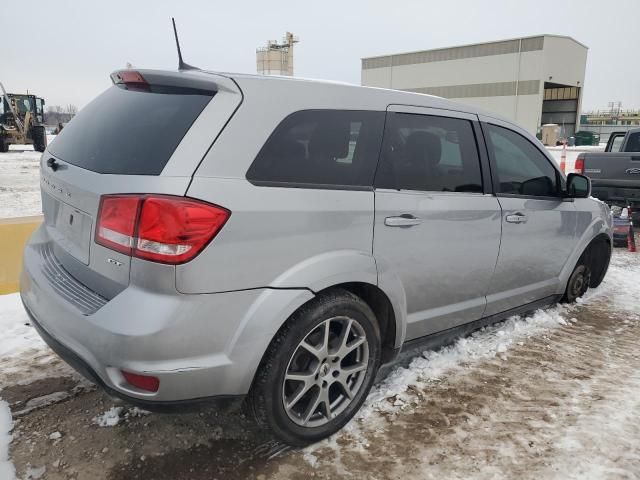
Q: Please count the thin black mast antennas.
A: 1